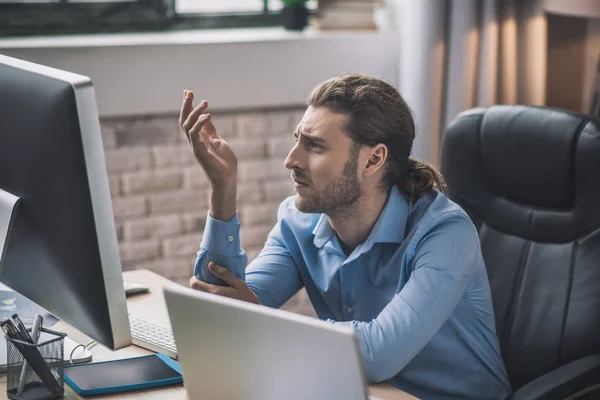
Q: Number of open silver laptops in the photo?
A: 1